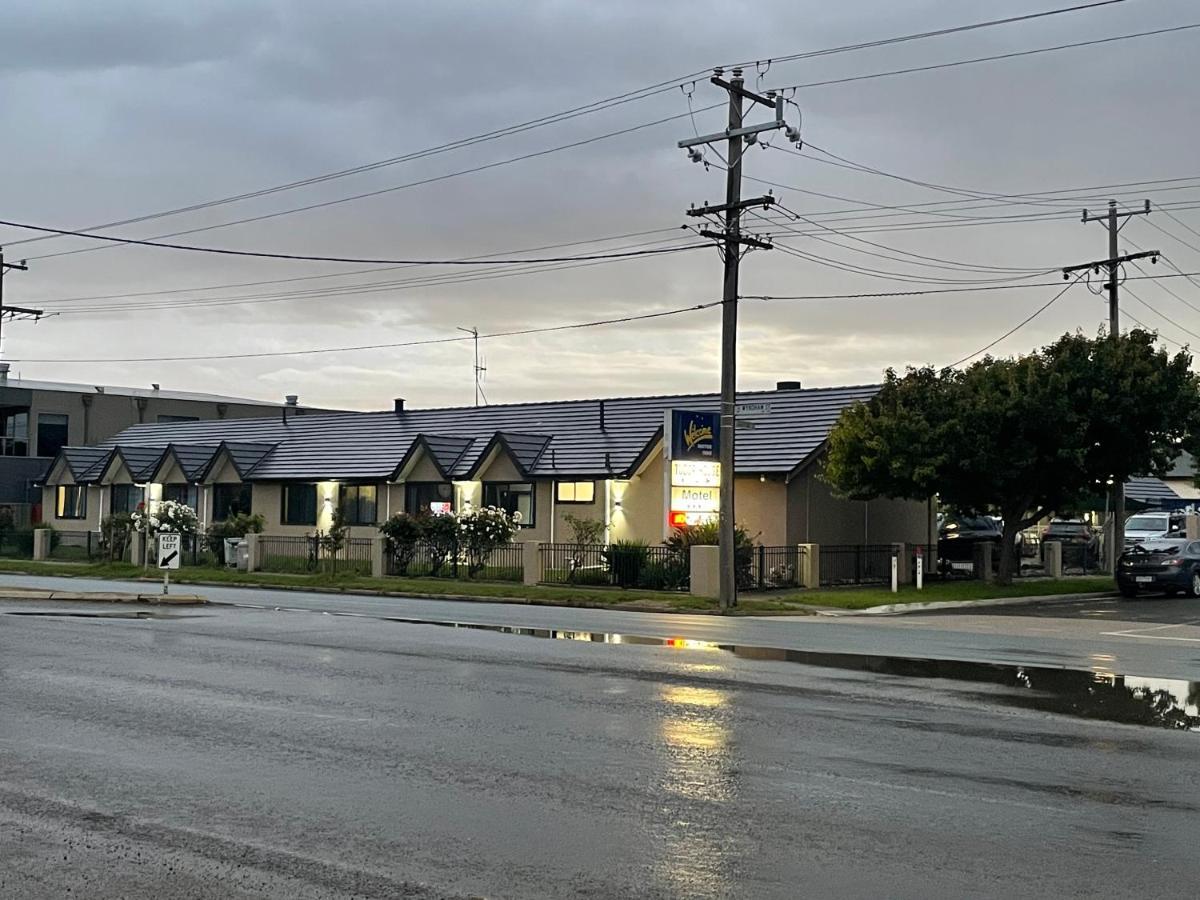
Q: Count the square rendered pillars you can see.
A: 10